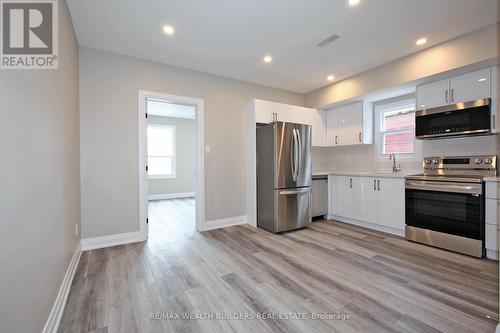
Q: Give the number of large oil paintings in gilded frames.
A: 0